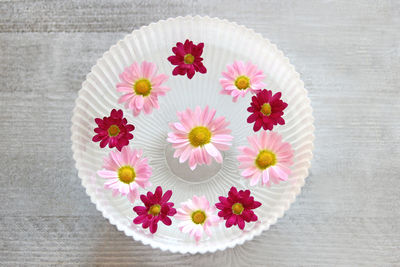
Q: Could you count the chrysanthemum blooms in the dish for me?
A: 11